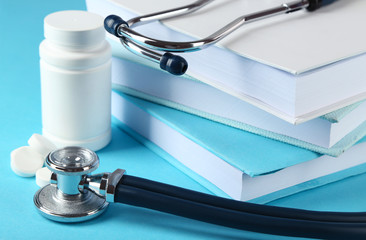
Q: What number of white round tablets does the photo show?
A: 3